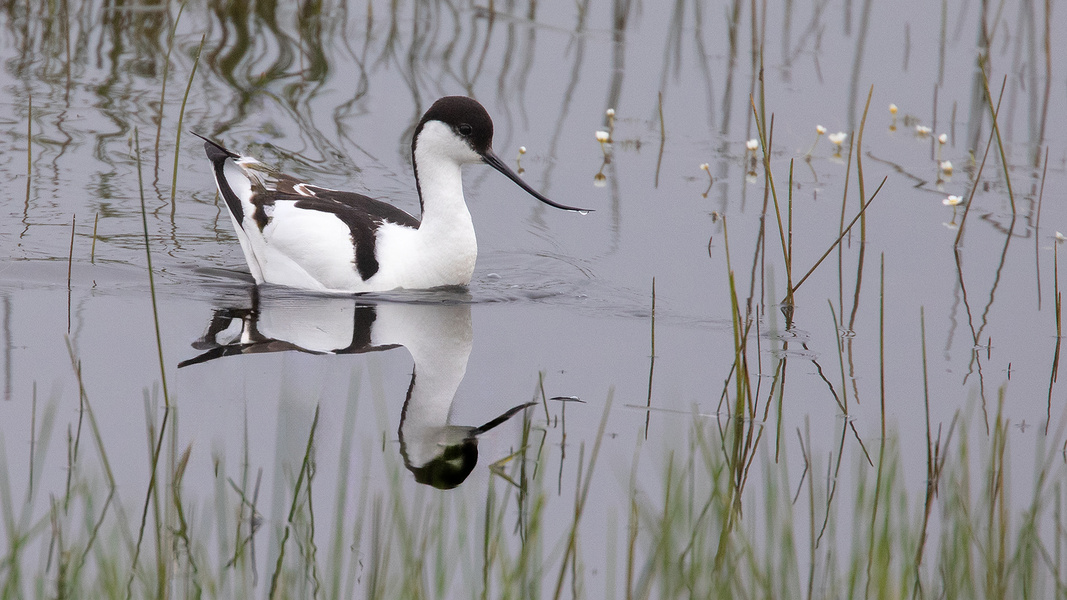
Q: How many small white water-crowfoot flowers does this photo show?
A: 13